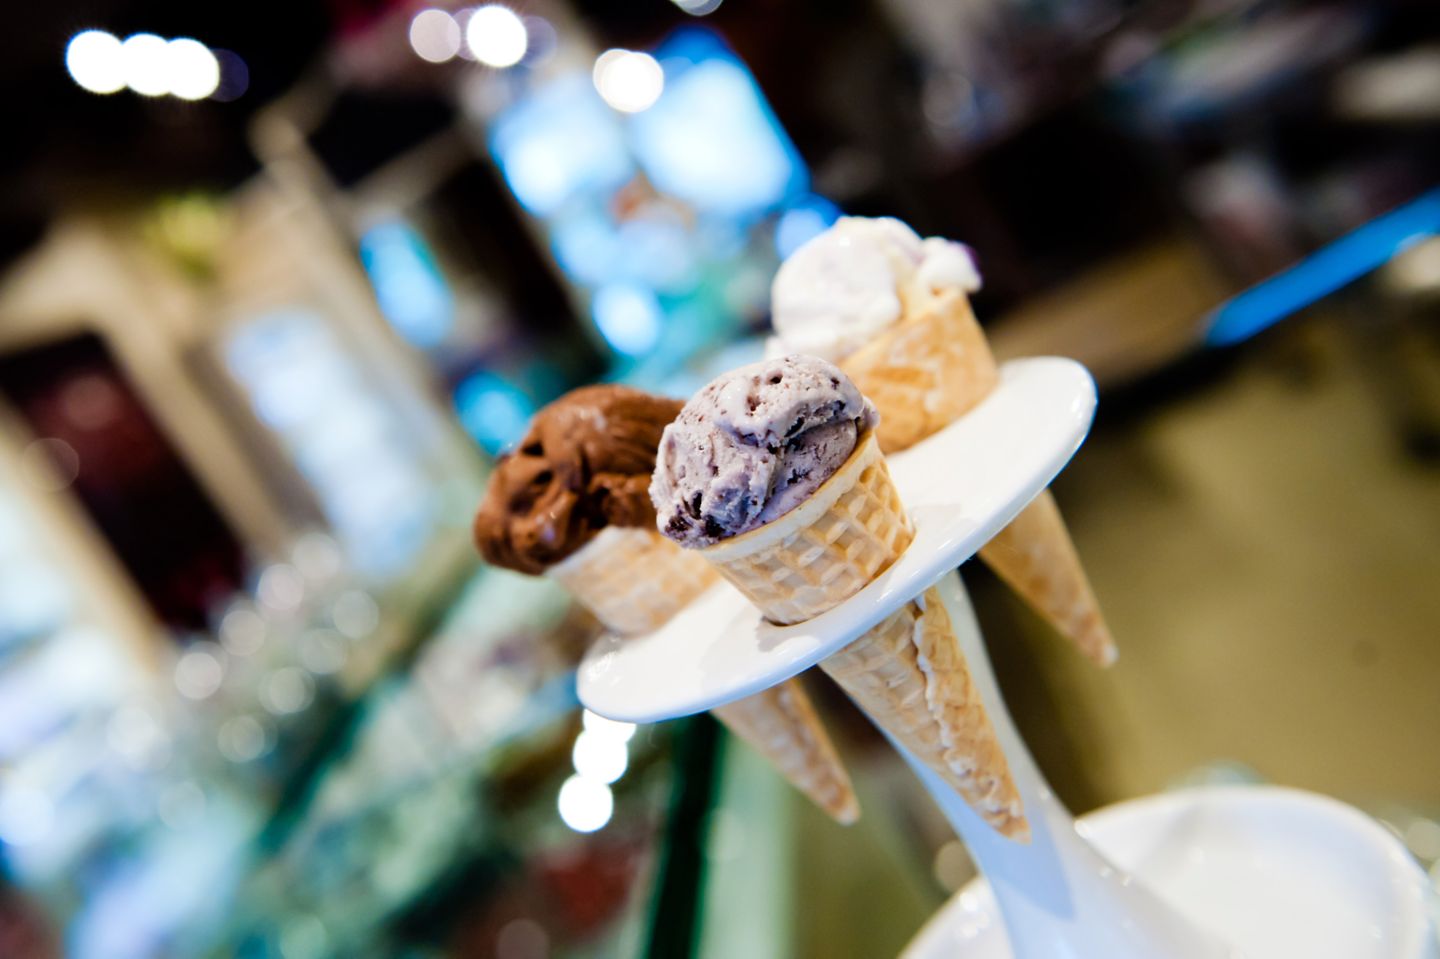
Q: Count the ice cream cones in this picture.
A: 3